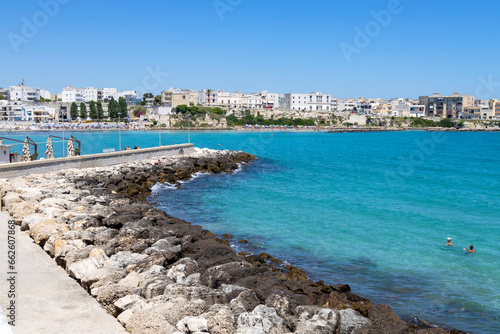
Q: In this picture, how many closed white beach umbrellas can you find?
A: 3